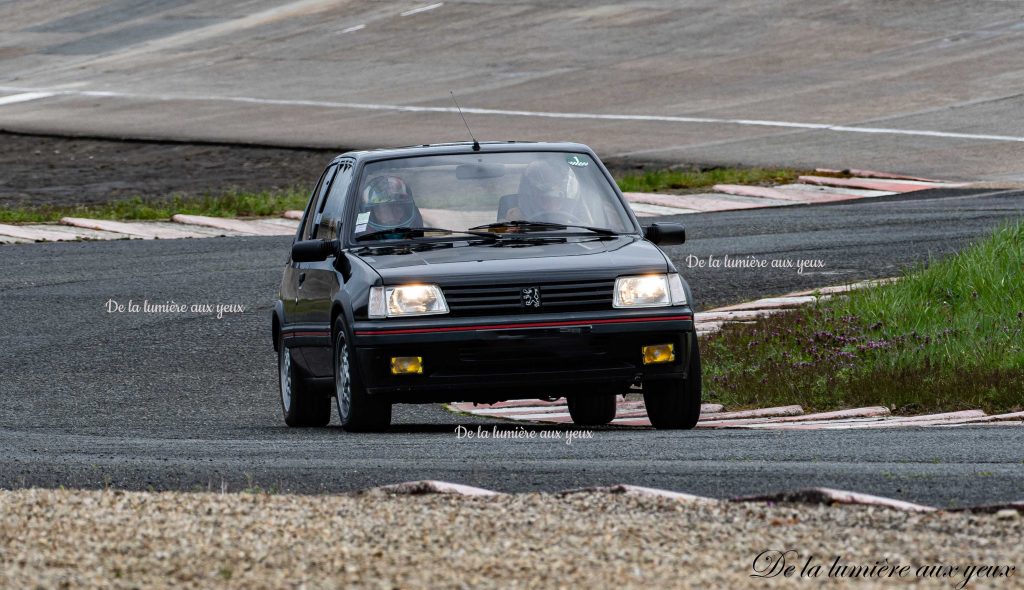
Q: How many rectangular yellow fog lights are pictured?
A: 2